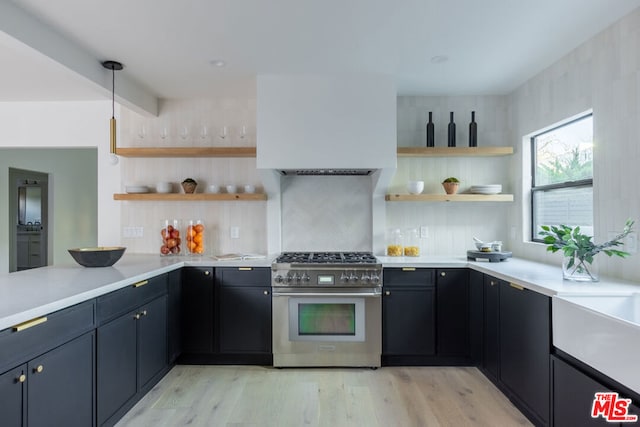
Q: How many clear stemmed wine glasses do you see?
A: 6